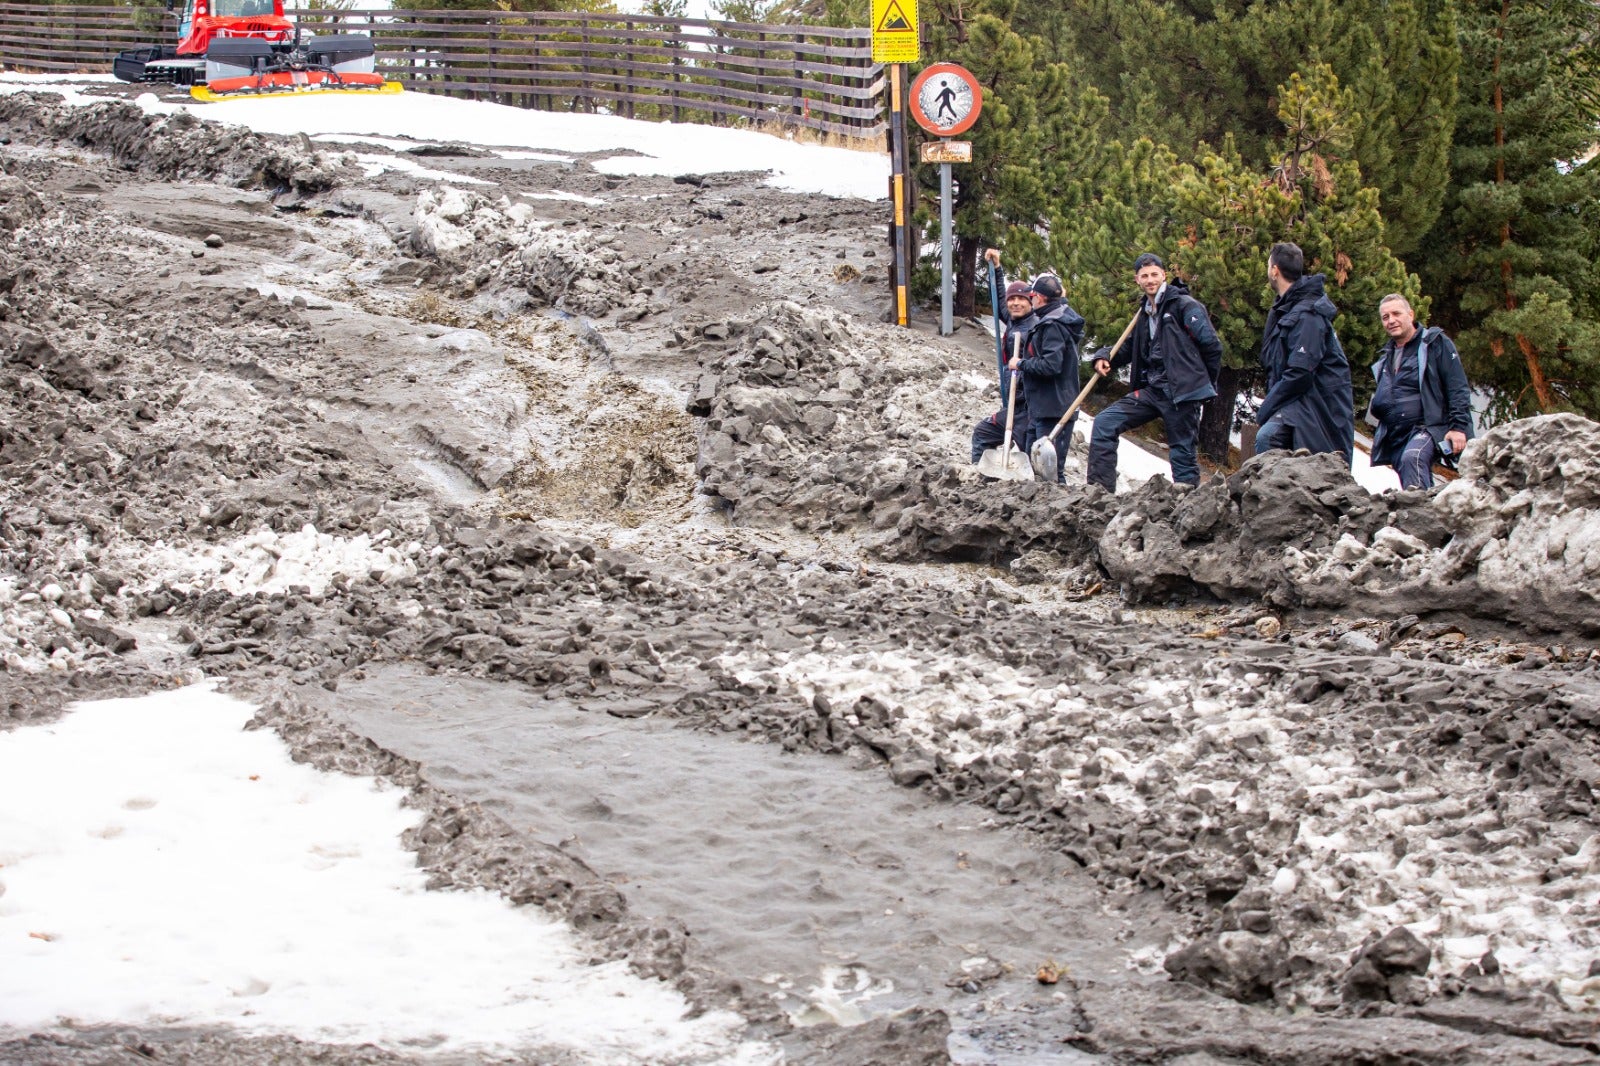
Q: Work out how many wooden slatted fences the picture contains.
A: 1